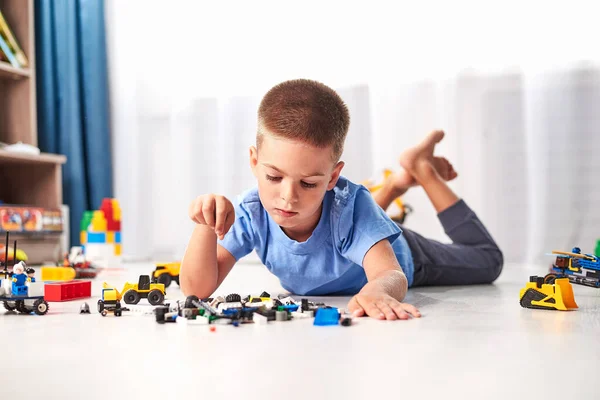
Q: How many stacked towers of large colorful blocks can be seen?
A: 1